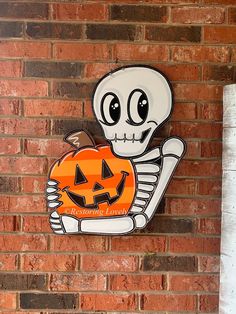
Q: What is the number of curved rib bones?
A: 6